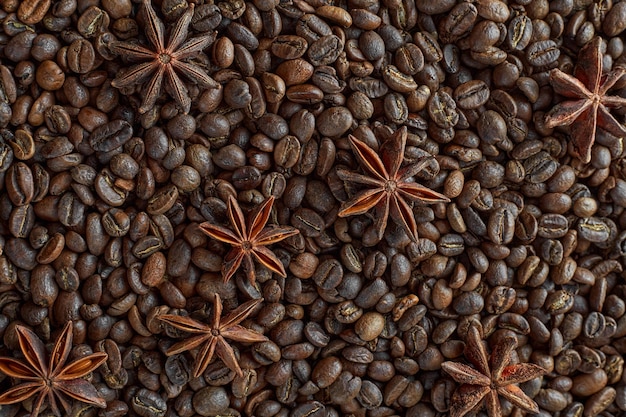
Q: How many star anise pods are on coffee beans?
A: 7